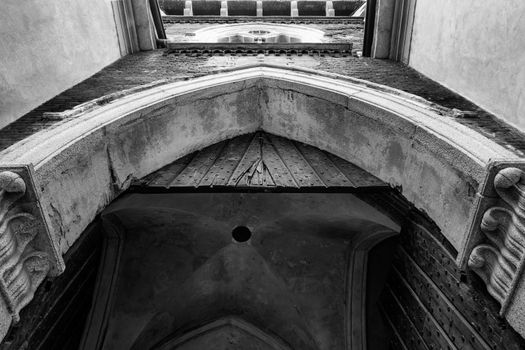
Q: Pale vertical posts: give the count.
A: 5